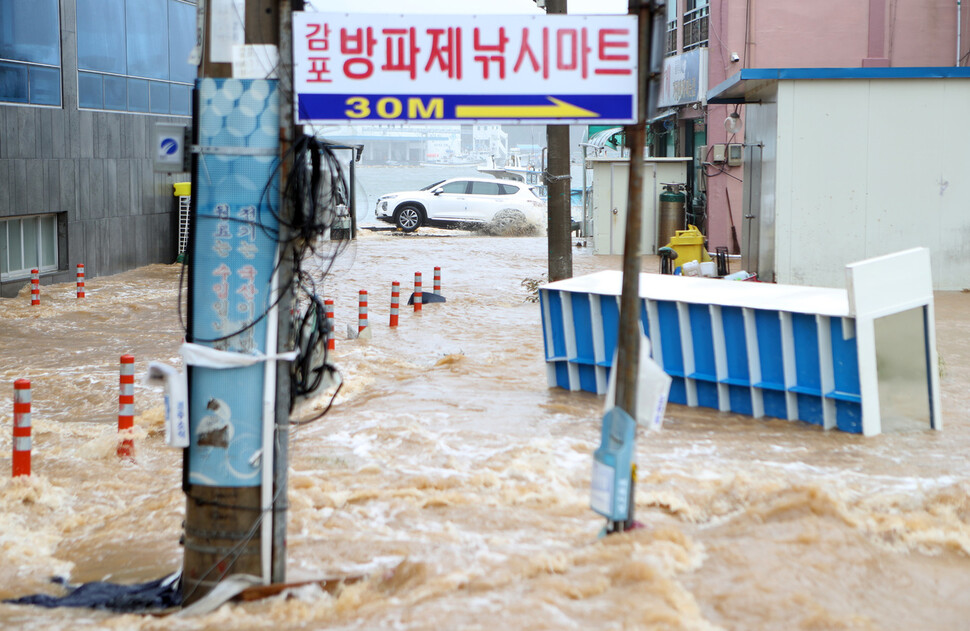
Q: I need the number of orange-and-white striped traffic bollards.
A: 9